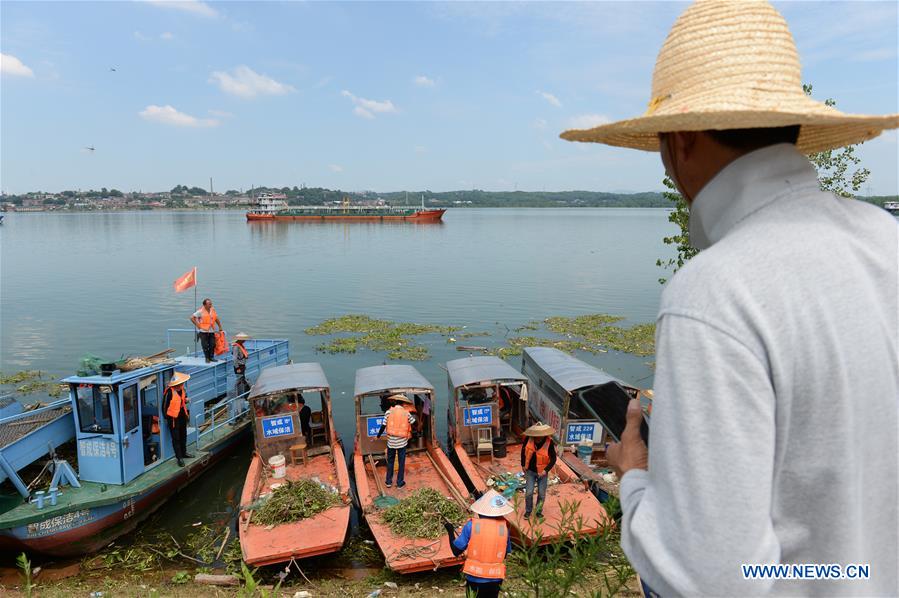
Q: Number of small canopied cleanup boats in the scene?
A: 4